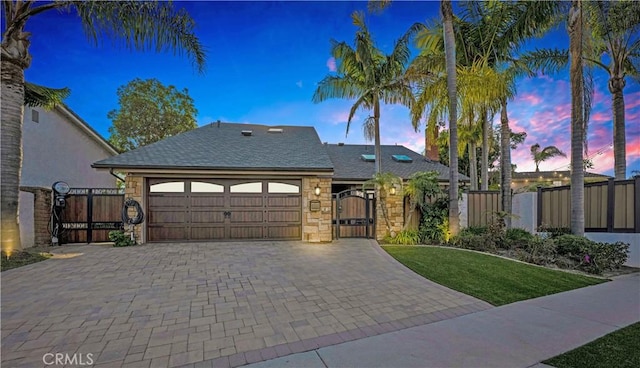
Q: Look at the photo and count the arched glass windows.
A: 4